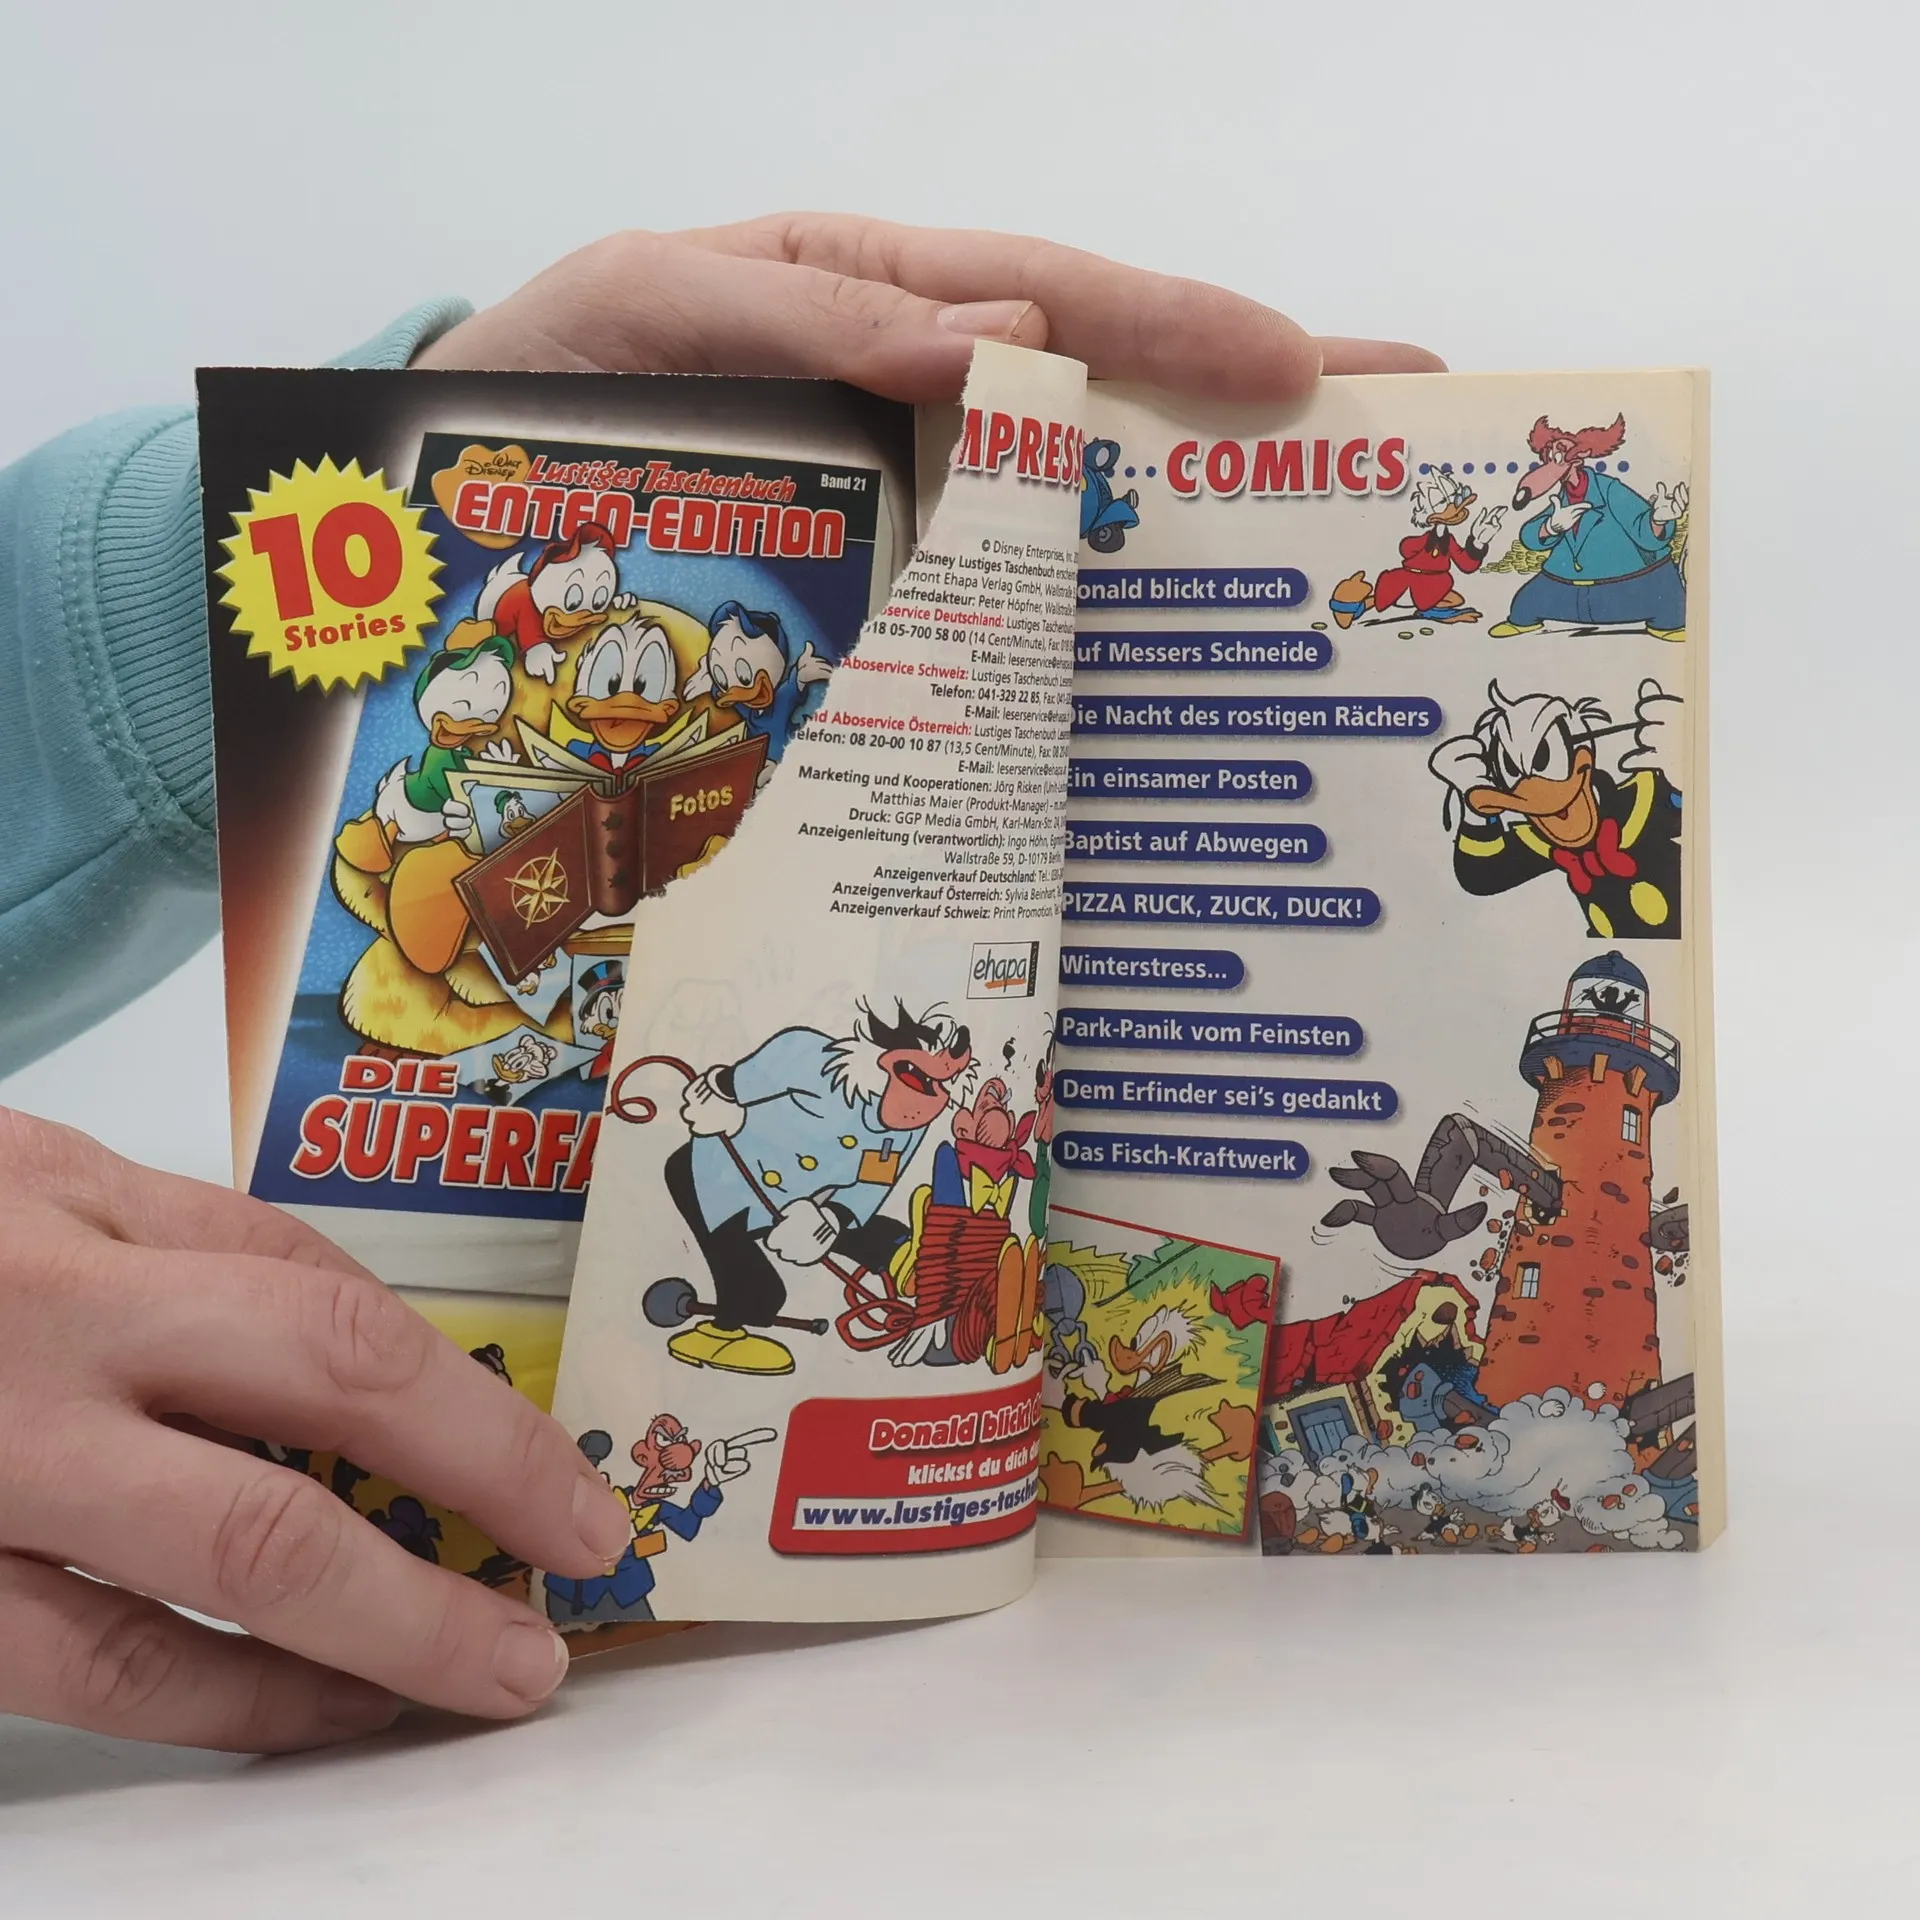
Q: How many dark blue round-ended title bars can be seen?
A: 10